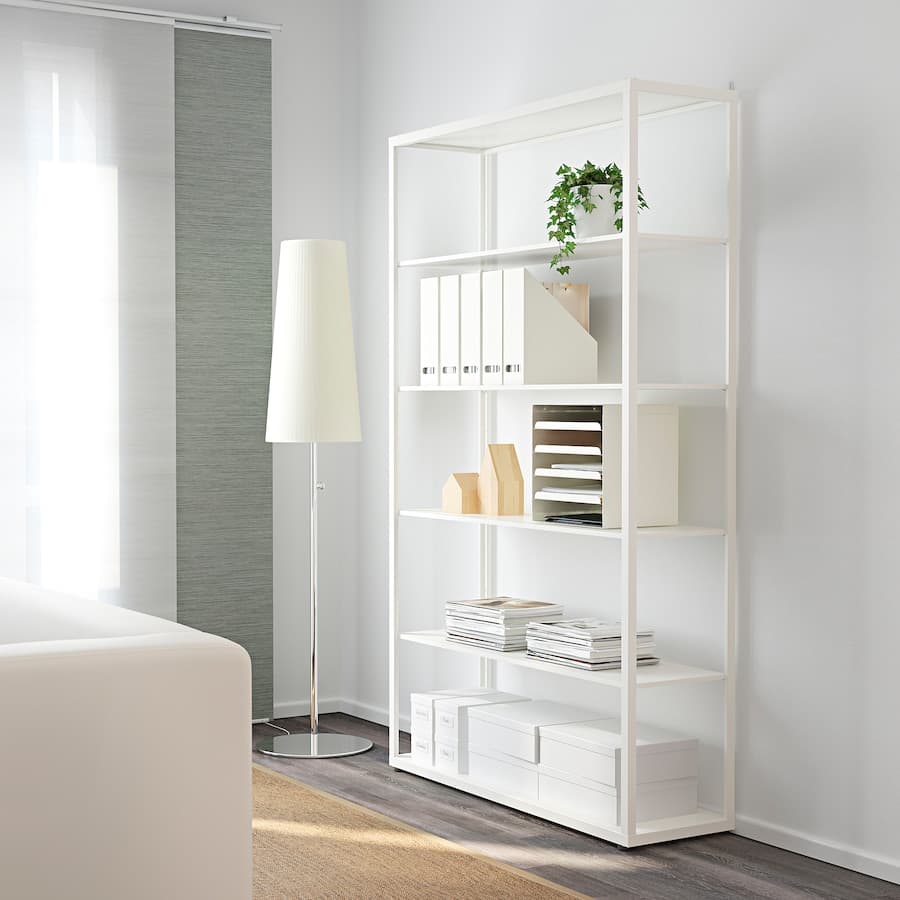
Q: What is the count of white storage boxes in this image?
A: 8